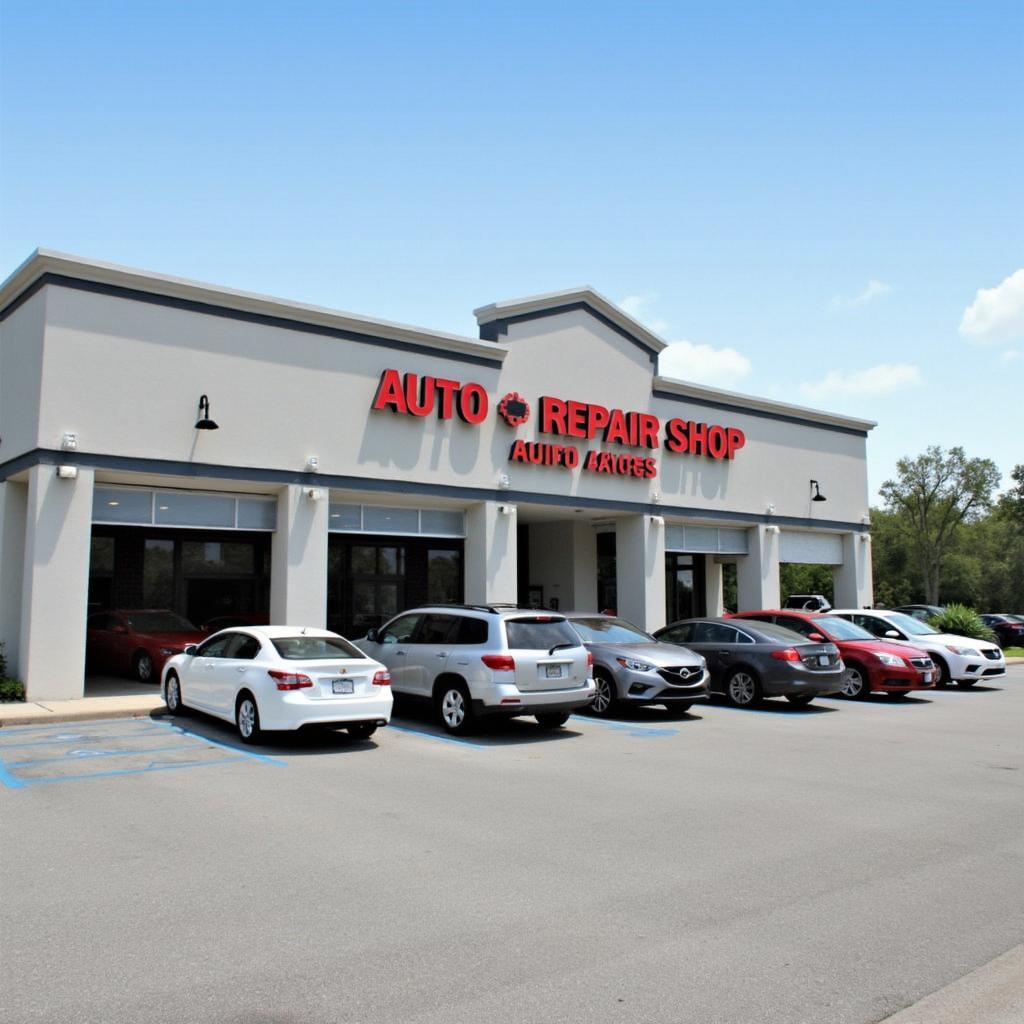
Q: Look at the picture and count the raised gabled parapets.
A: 1